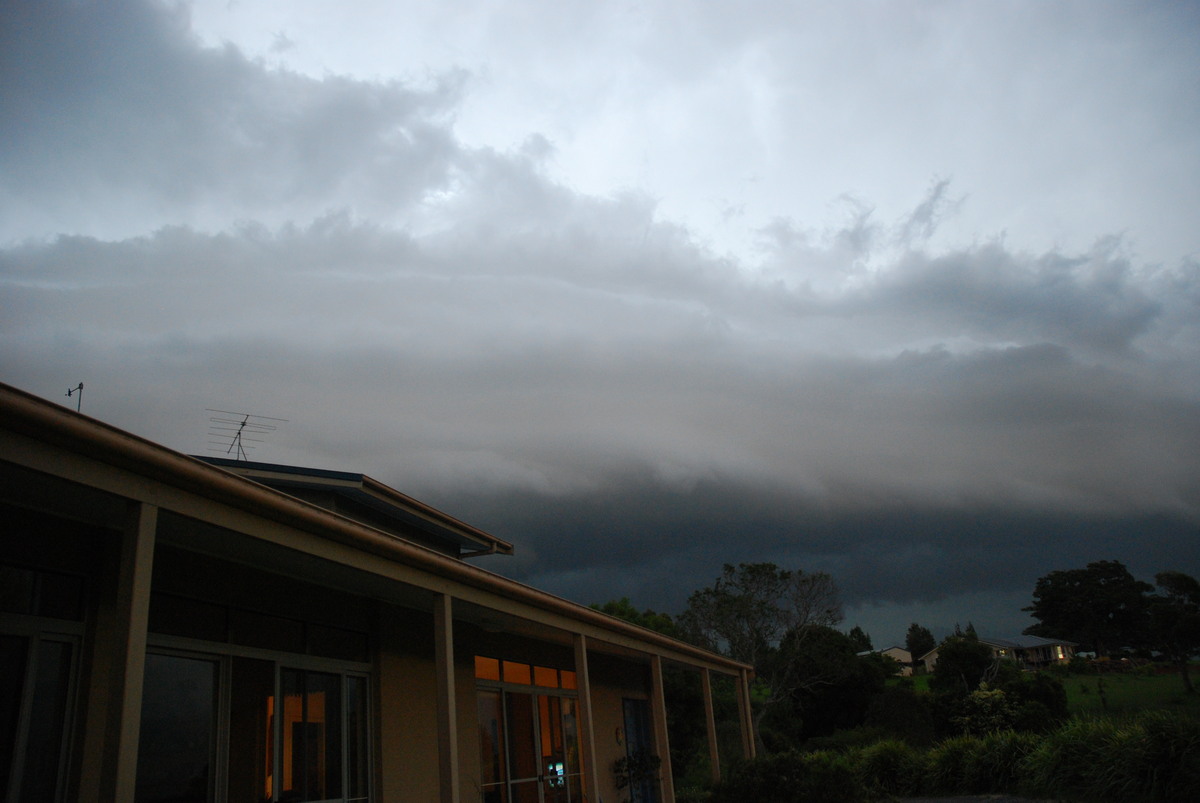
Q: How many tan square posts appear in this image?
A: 6